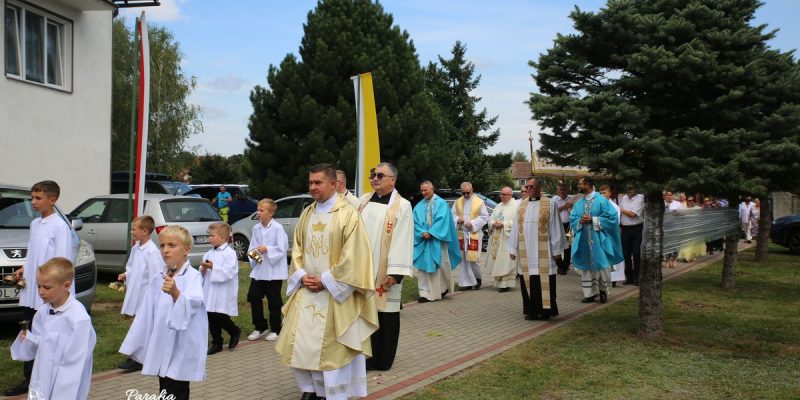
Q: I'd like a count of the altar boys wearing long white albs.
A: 6